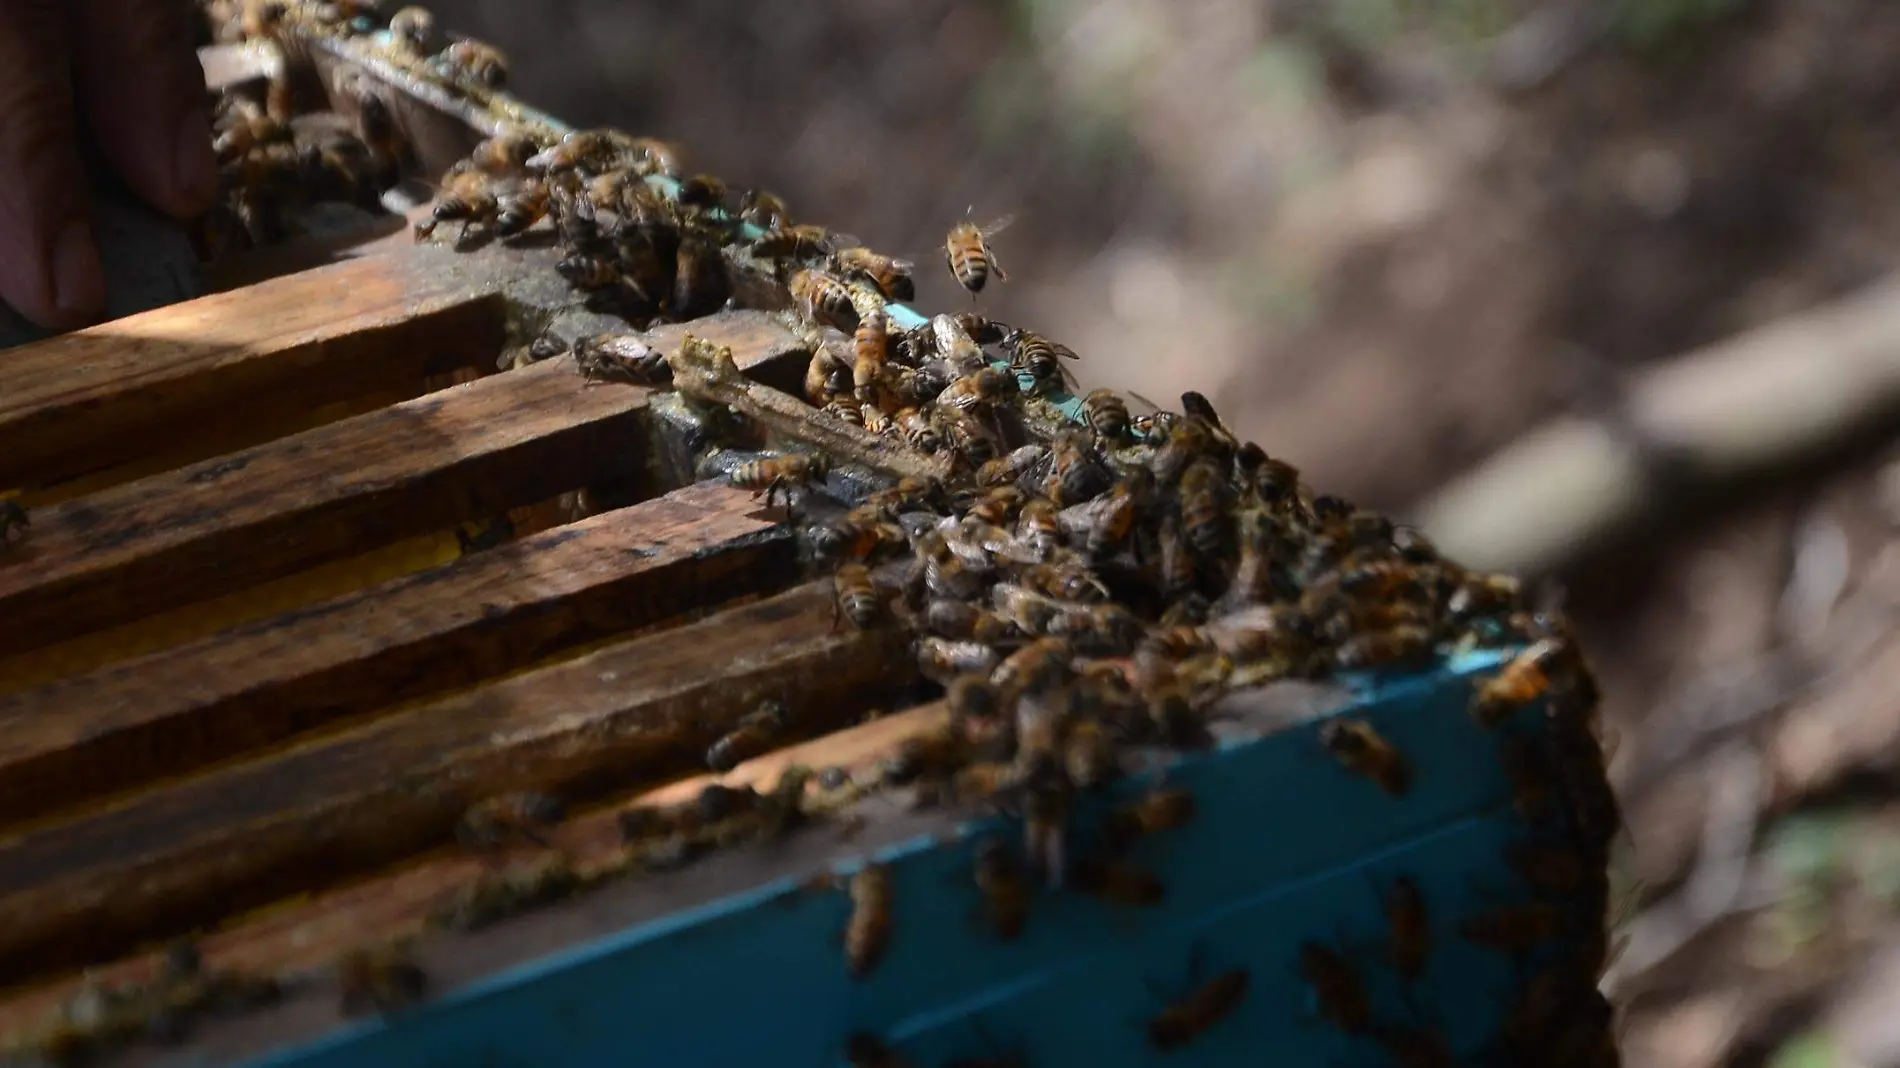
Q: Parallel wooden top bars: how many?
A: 5